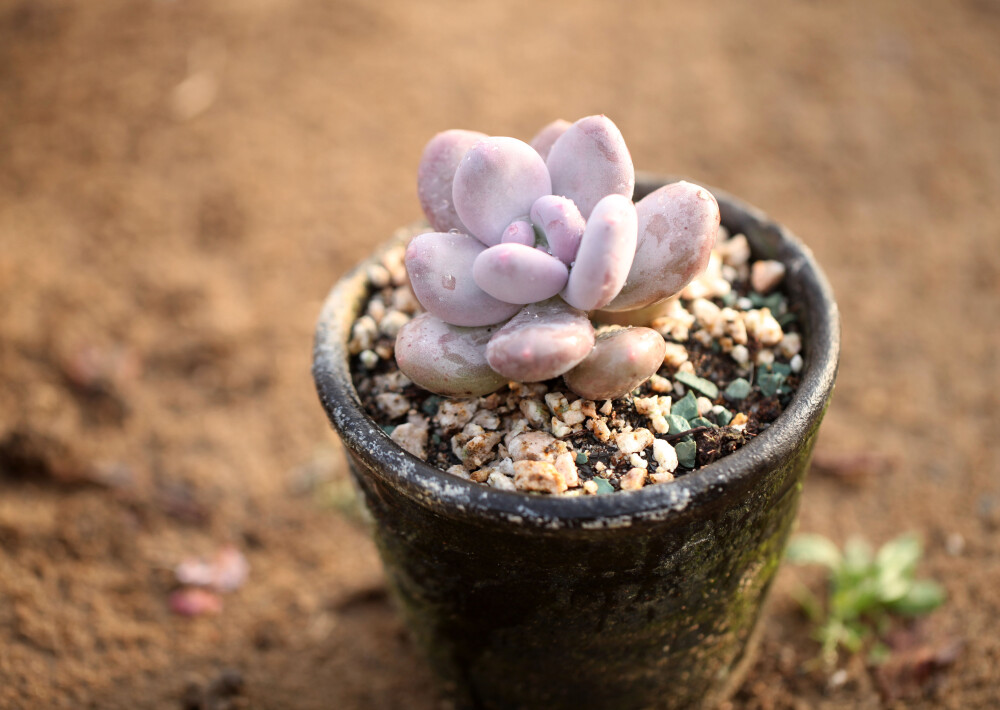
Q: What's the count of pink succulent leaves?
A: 13